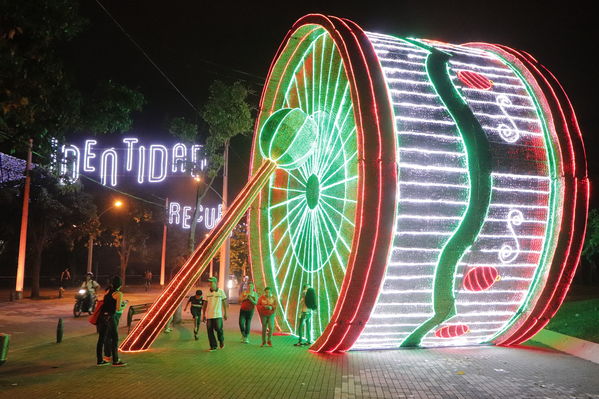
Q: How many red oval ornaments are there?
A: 3